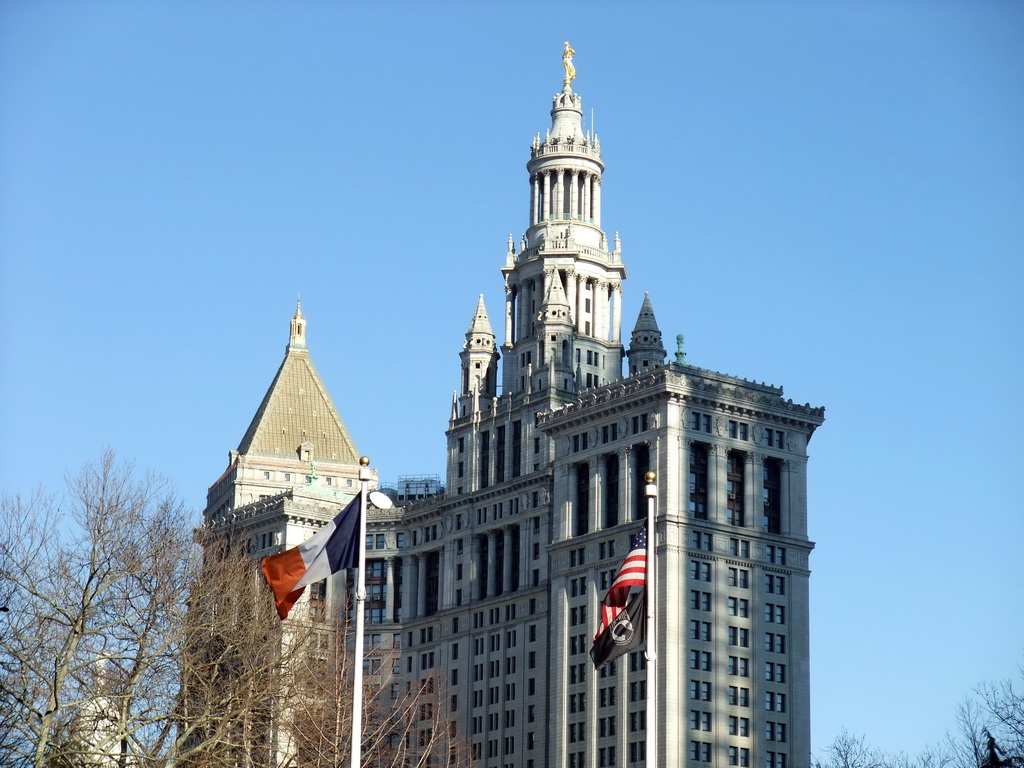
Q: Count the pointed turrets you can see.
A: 3